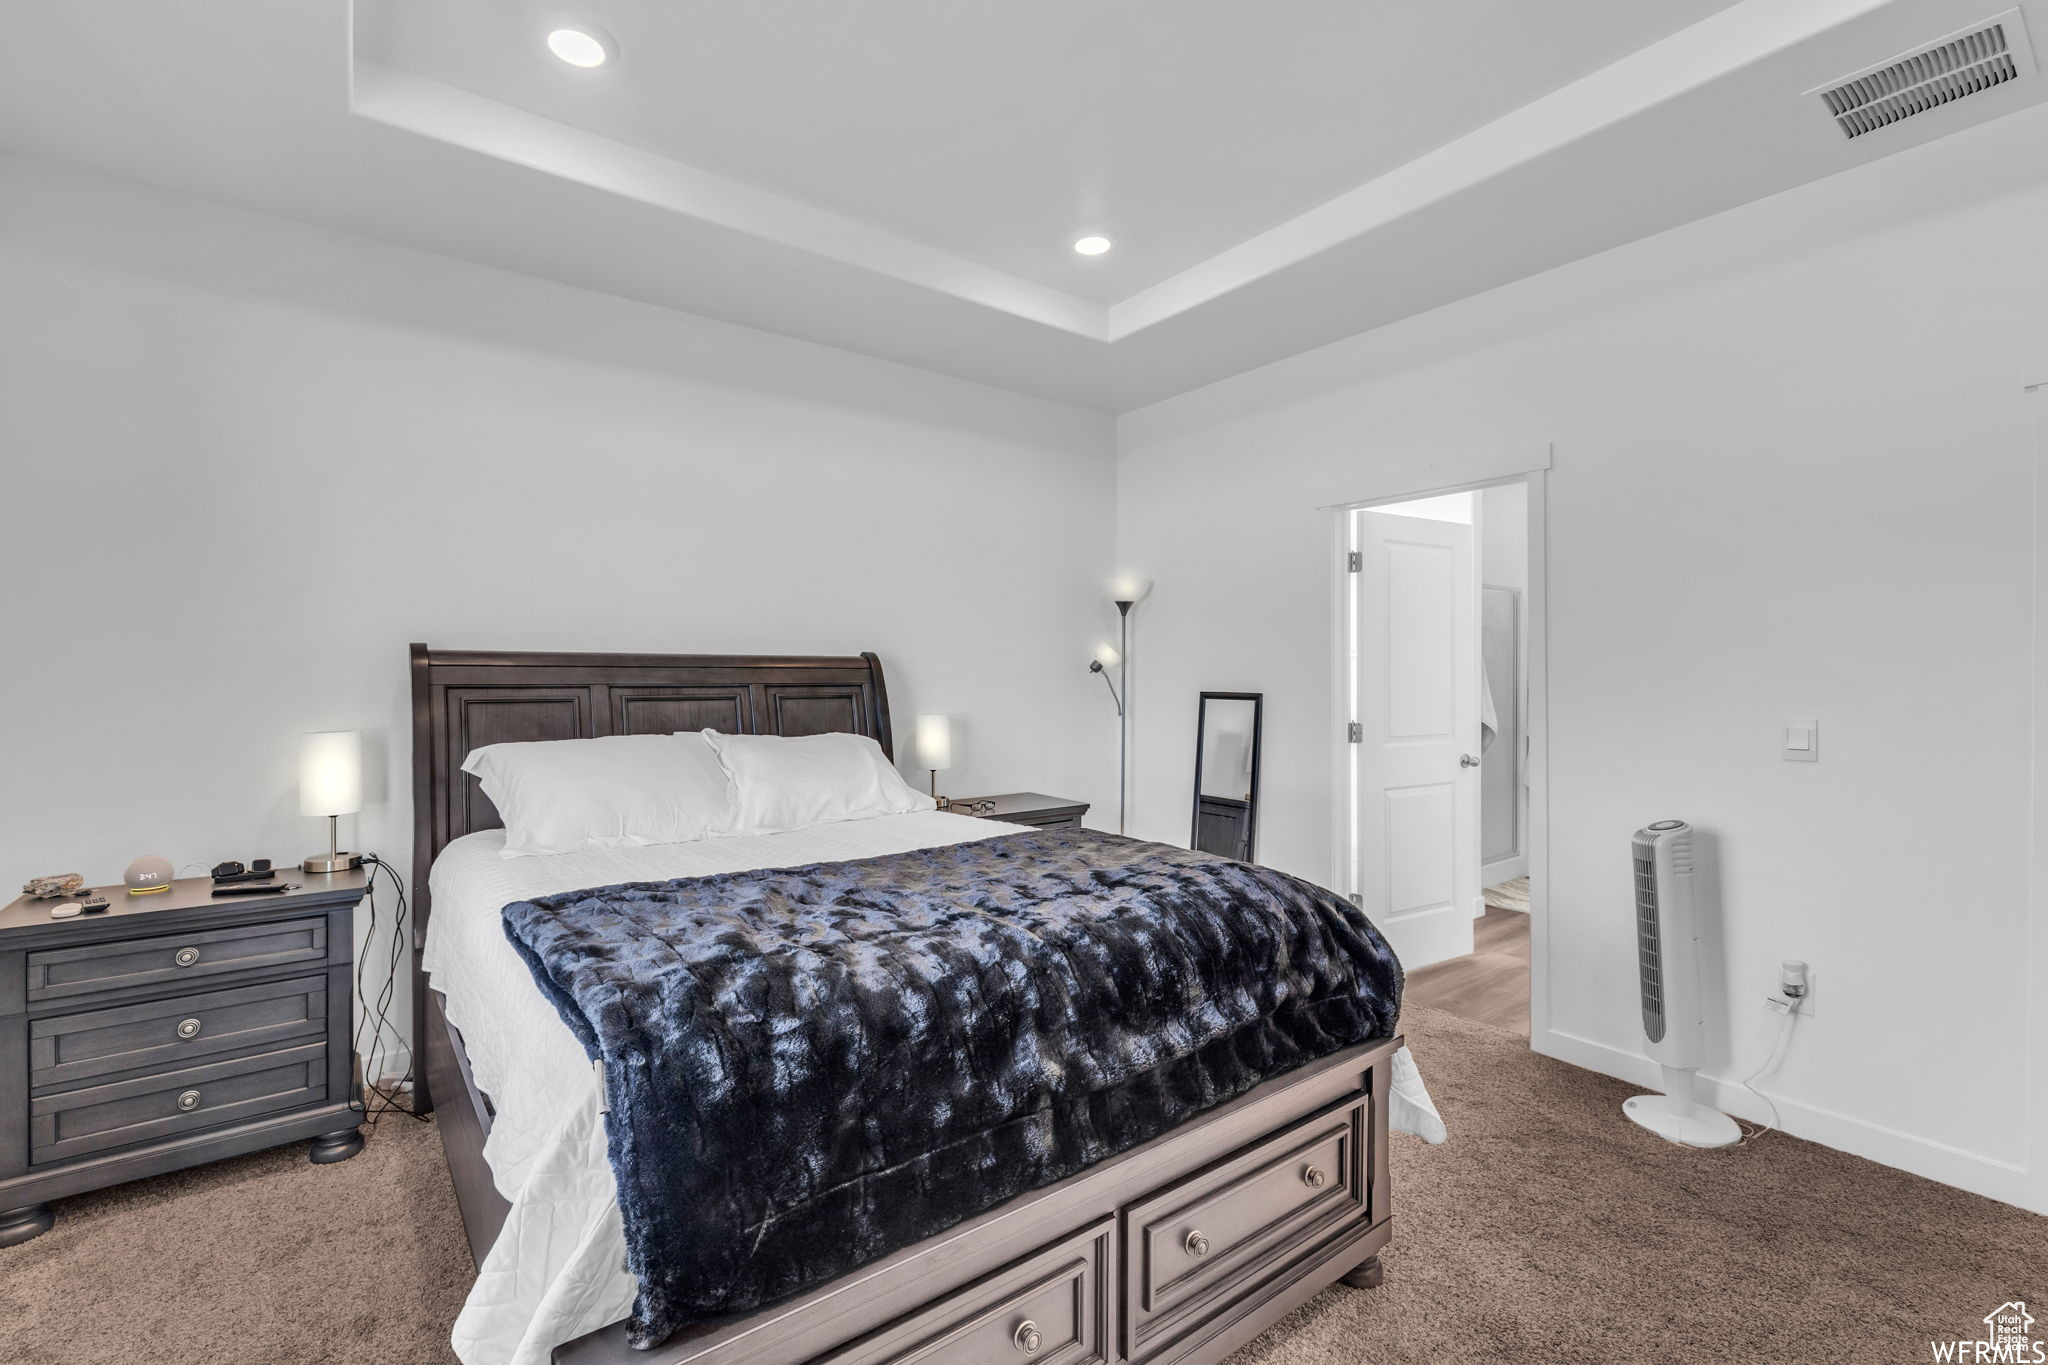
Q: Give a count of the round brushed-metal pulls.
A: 6